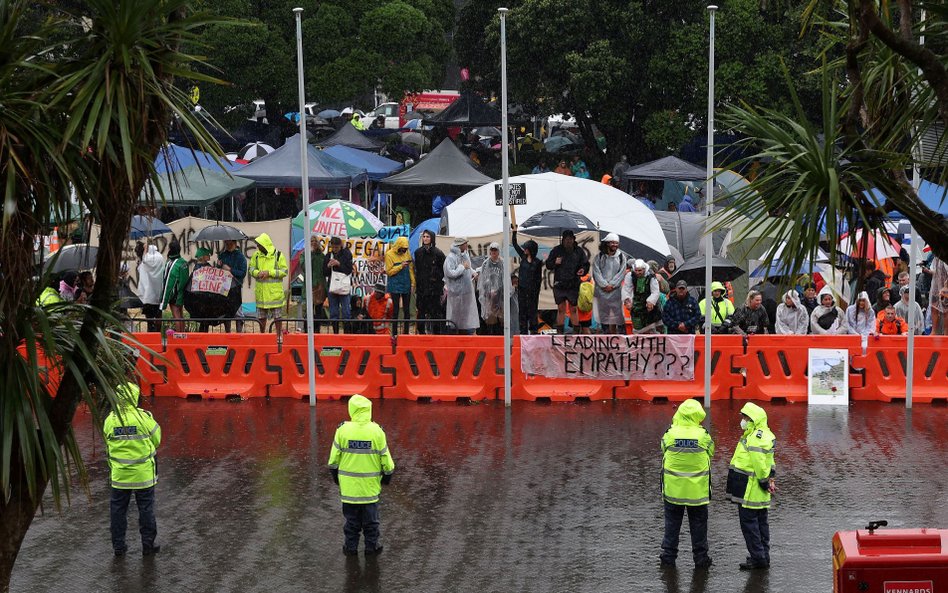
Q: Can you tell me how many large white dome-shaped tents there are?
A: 1